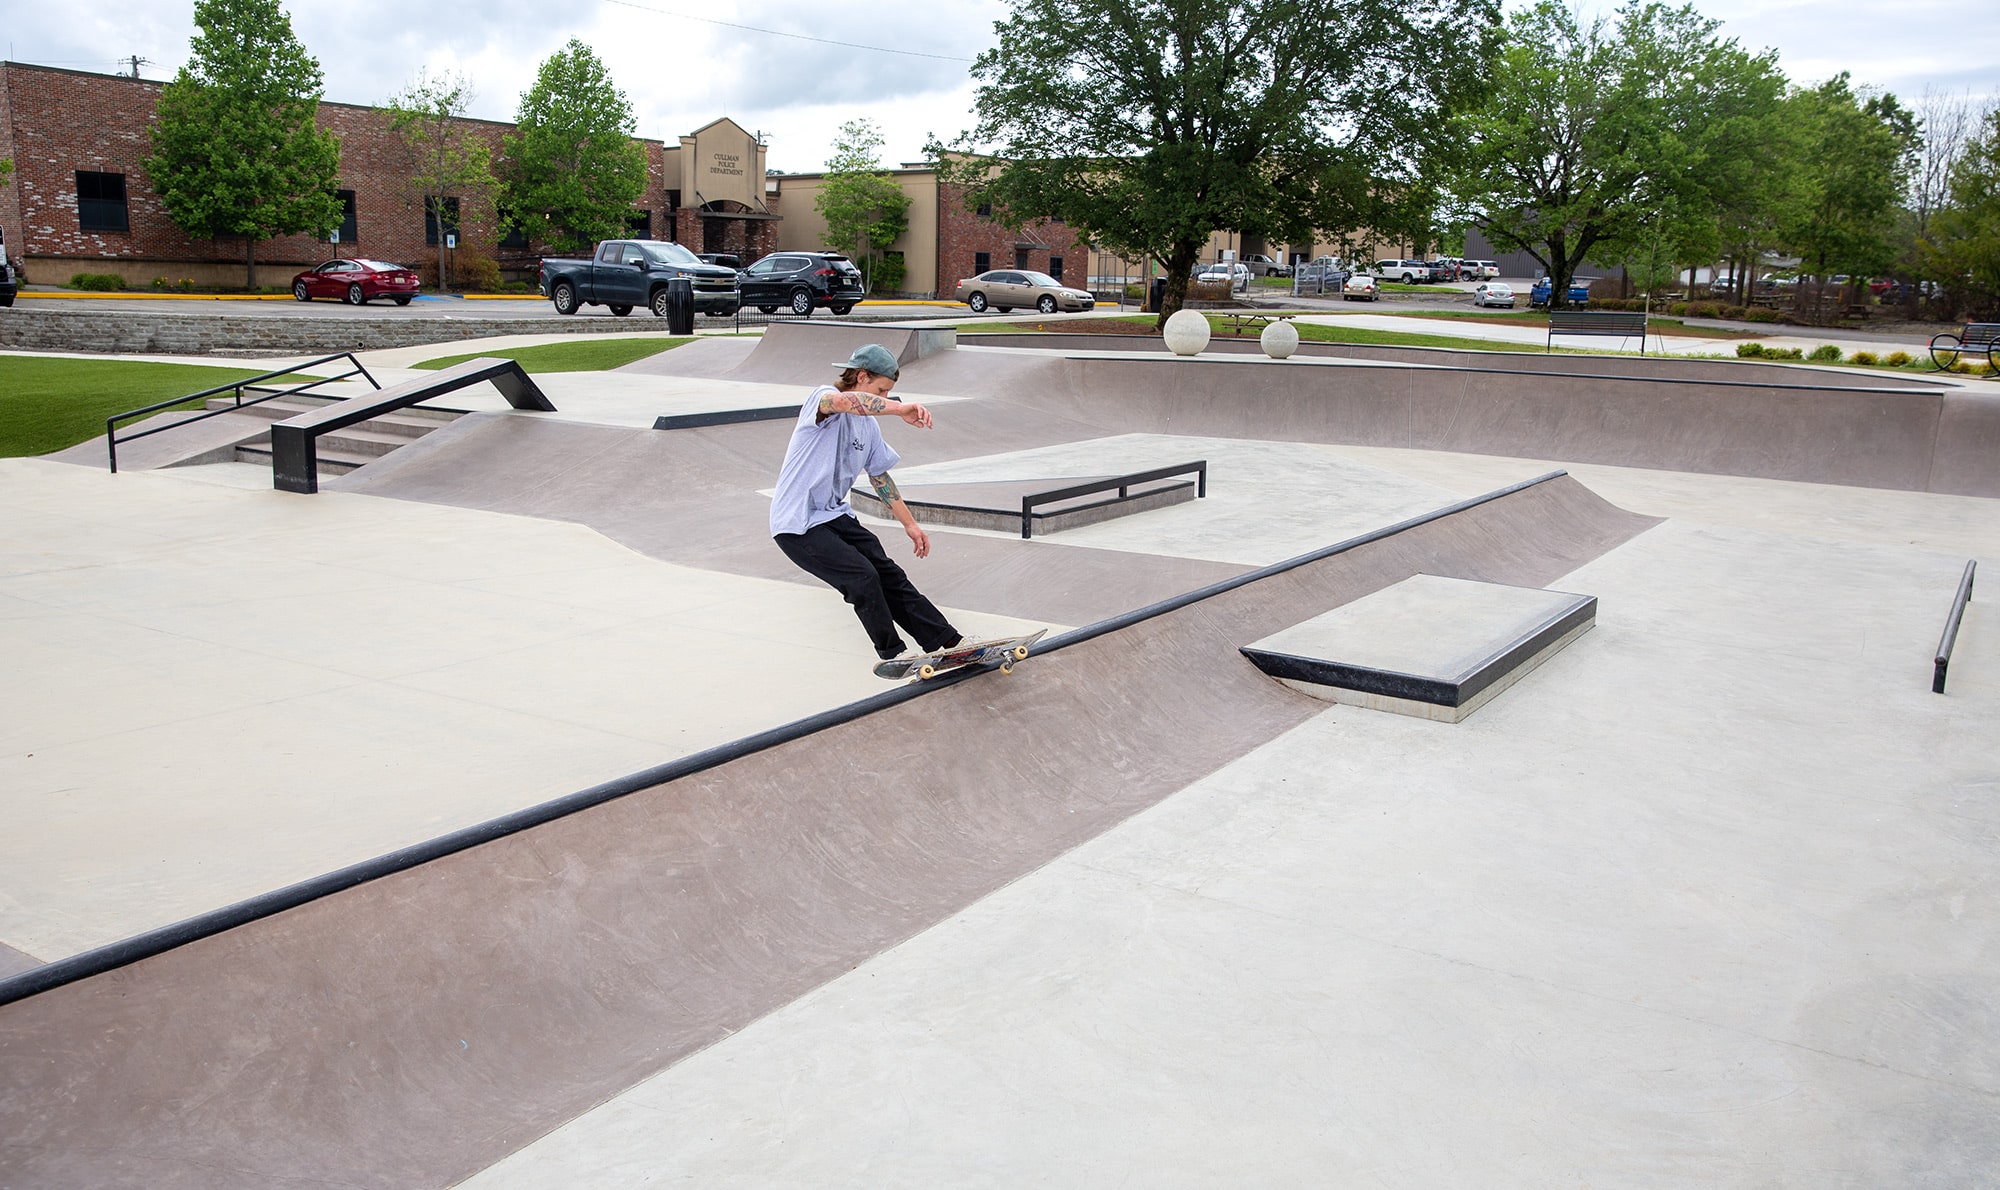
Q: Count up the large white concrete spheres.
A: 2